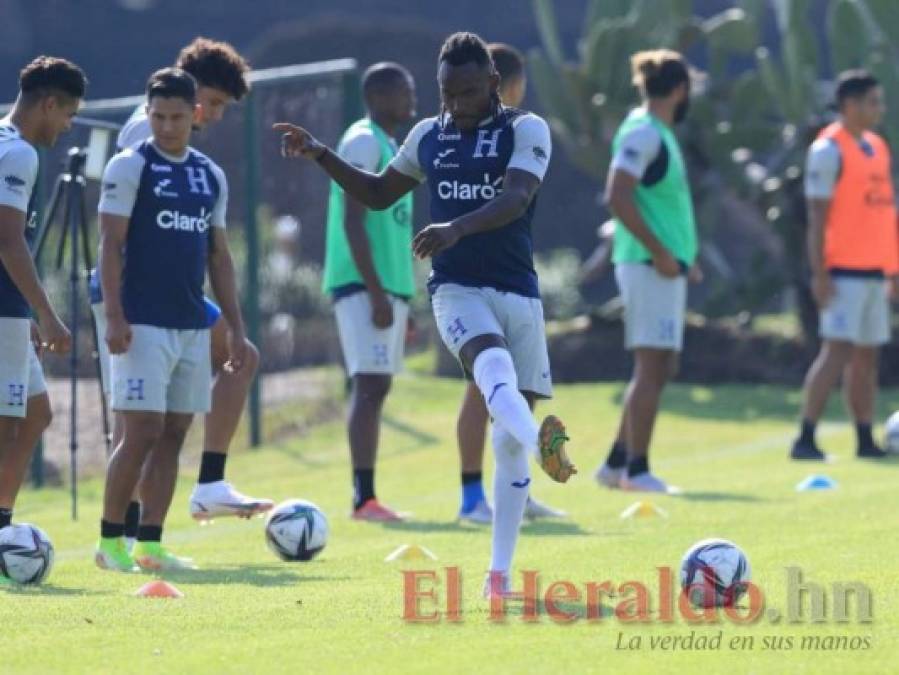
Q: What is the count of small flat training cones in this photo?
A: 4